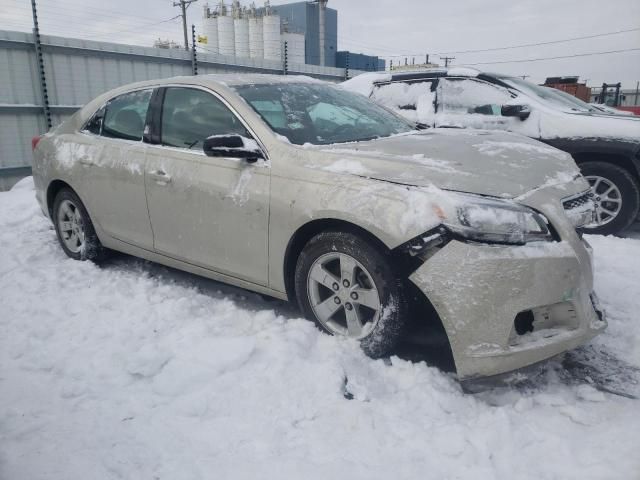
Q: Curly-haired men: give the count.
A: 0